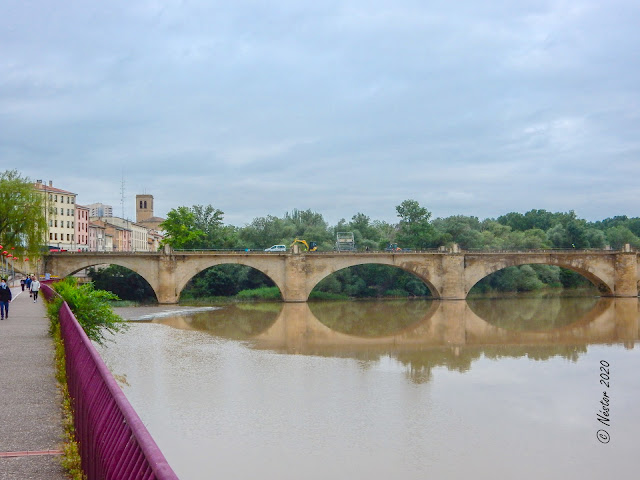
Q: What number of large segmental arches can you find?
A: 4